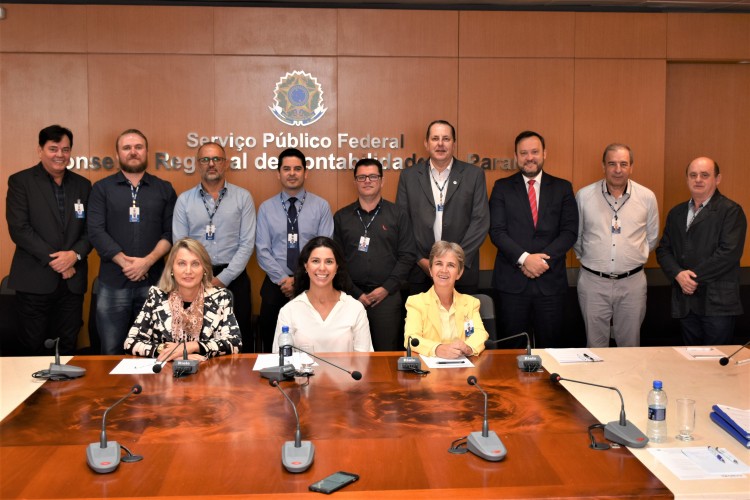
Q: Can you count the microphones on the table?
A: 10